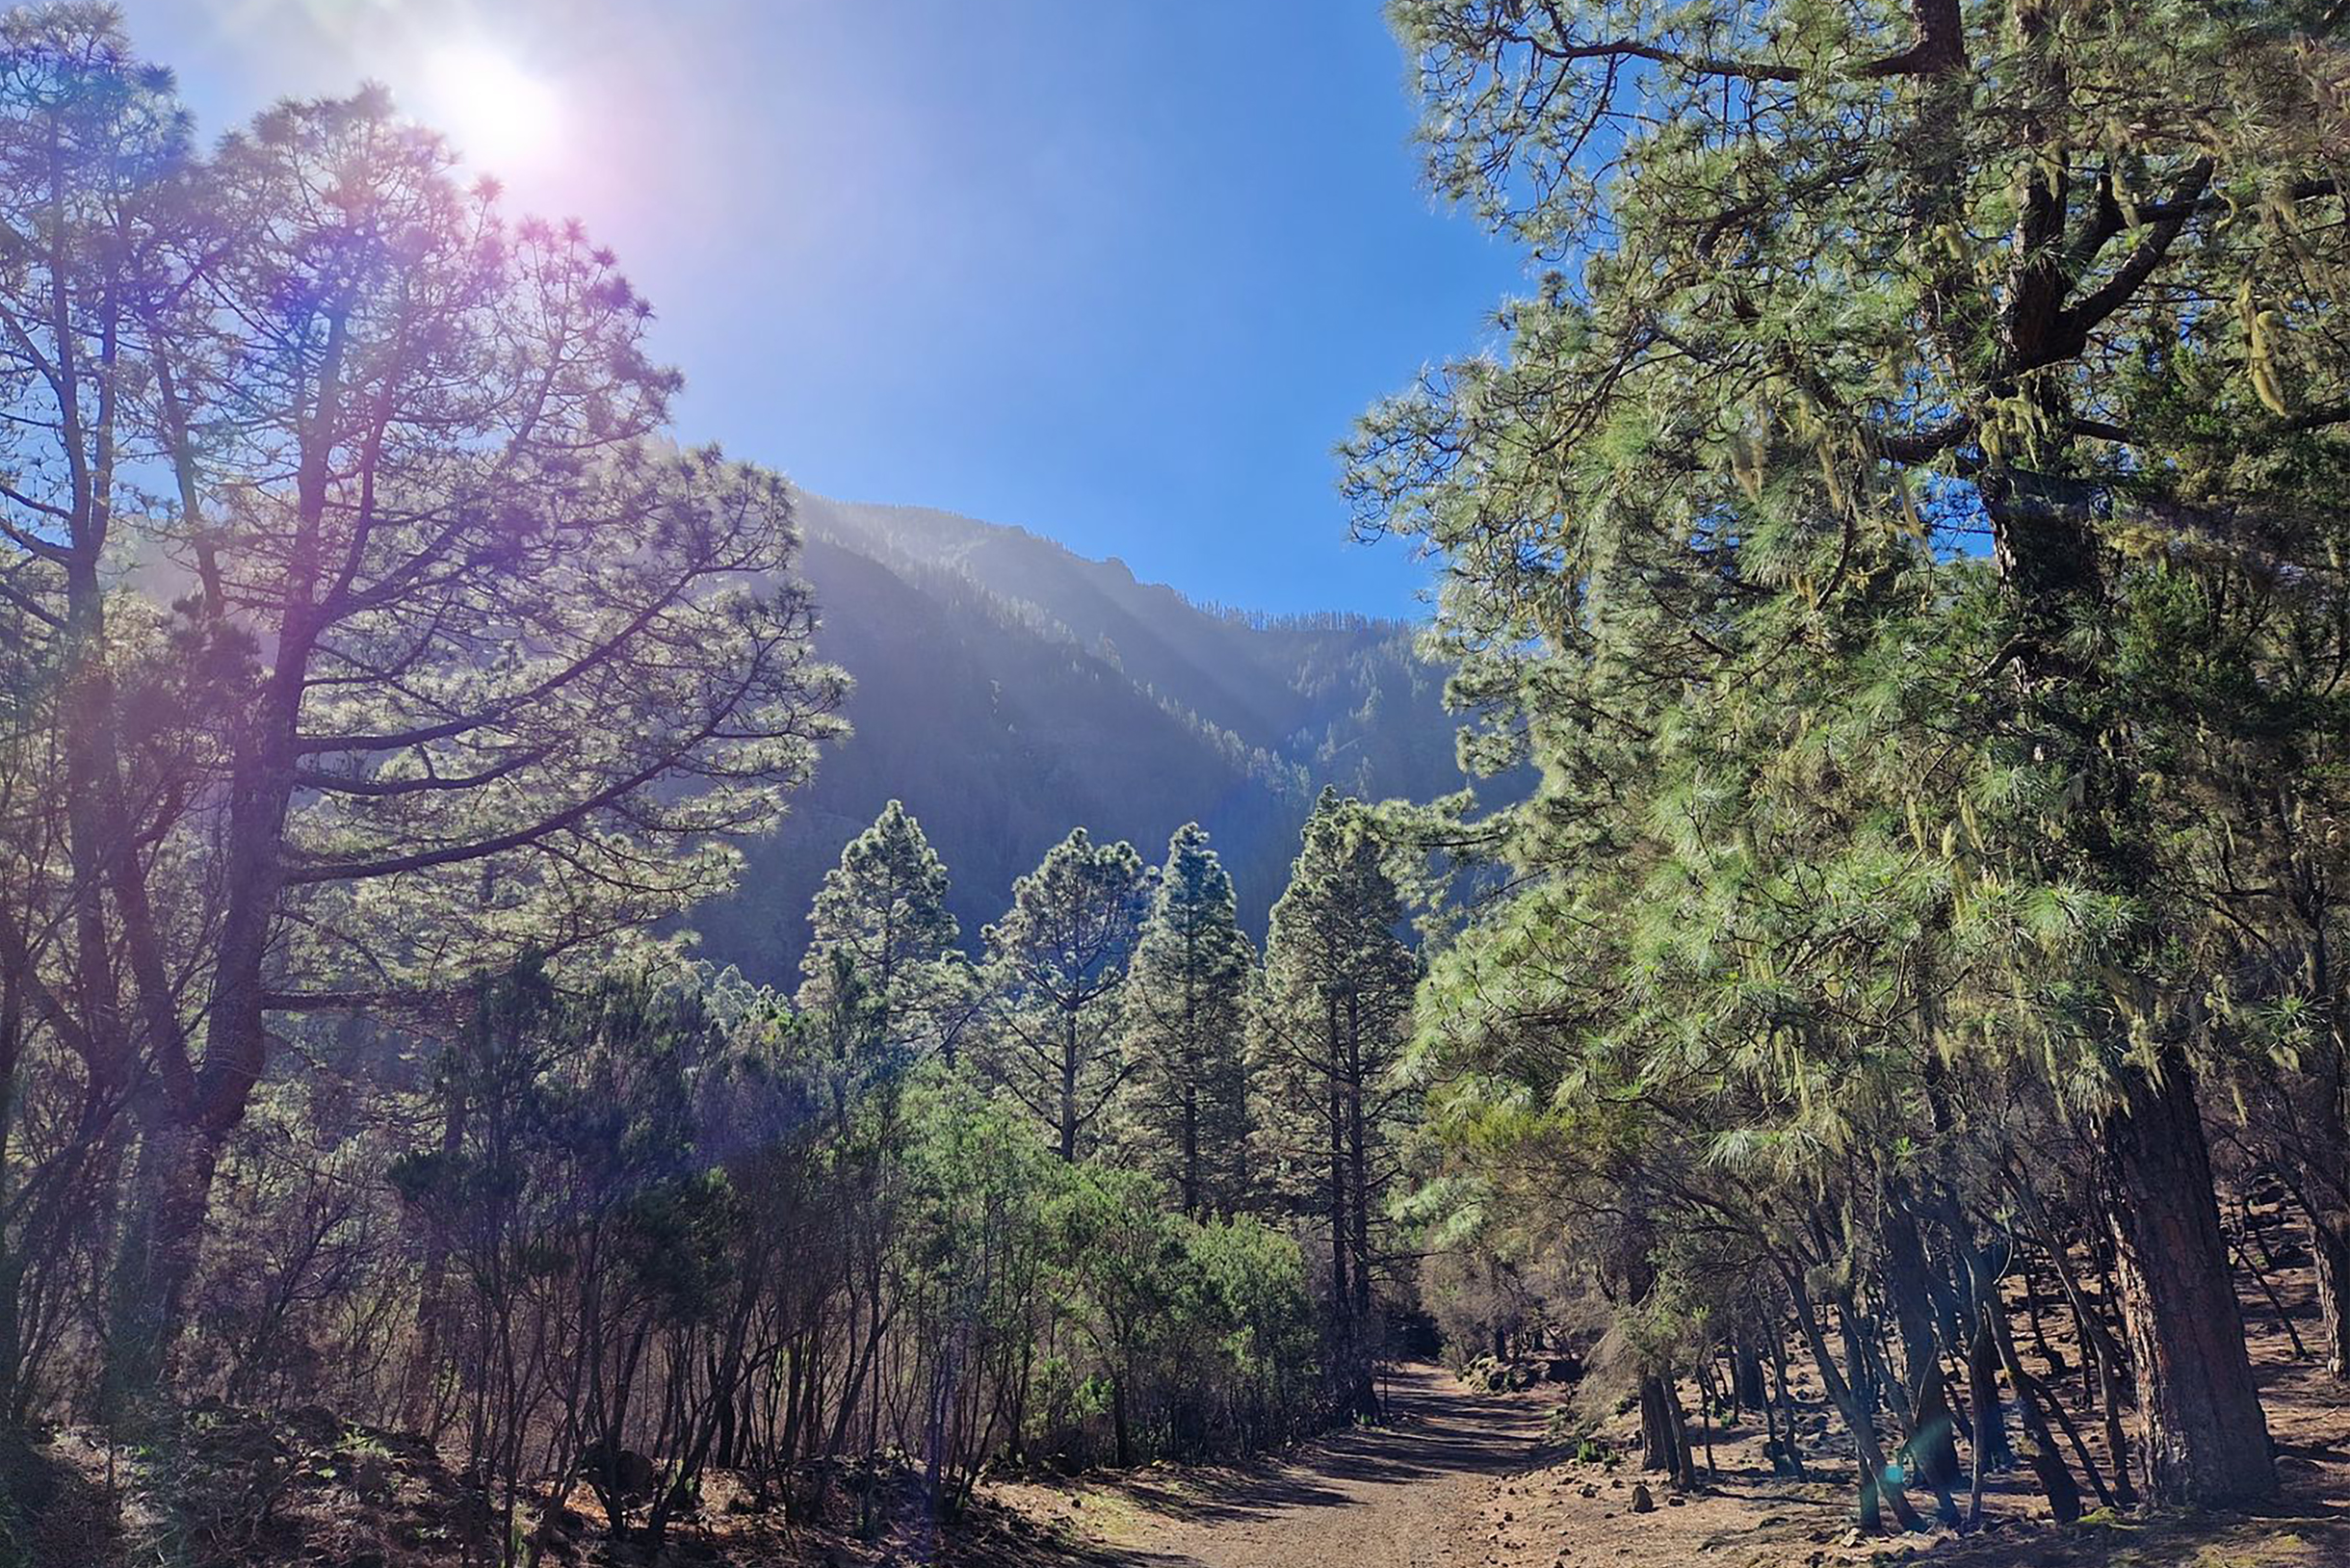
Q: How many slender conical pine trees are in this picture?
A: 4